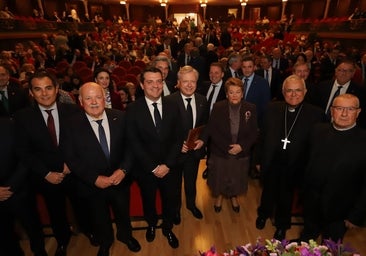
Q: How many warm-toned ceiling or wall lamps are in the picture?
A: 5